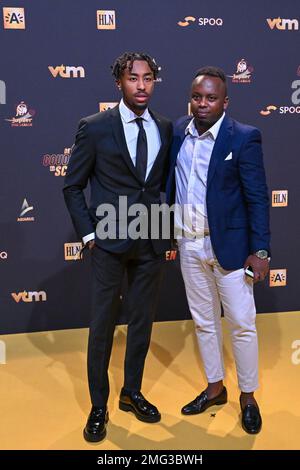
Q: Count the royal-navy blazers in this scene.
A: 1